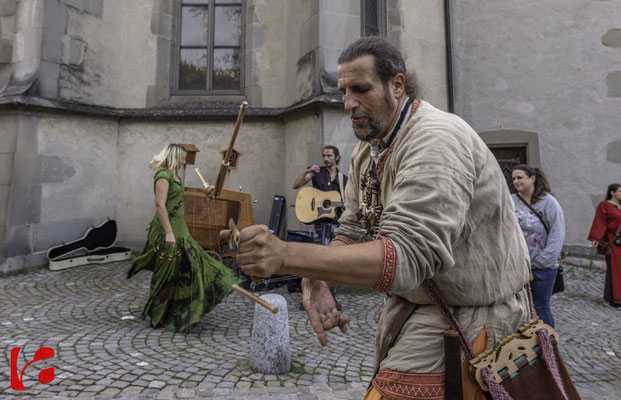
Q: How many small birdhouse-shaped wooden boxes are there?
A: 2